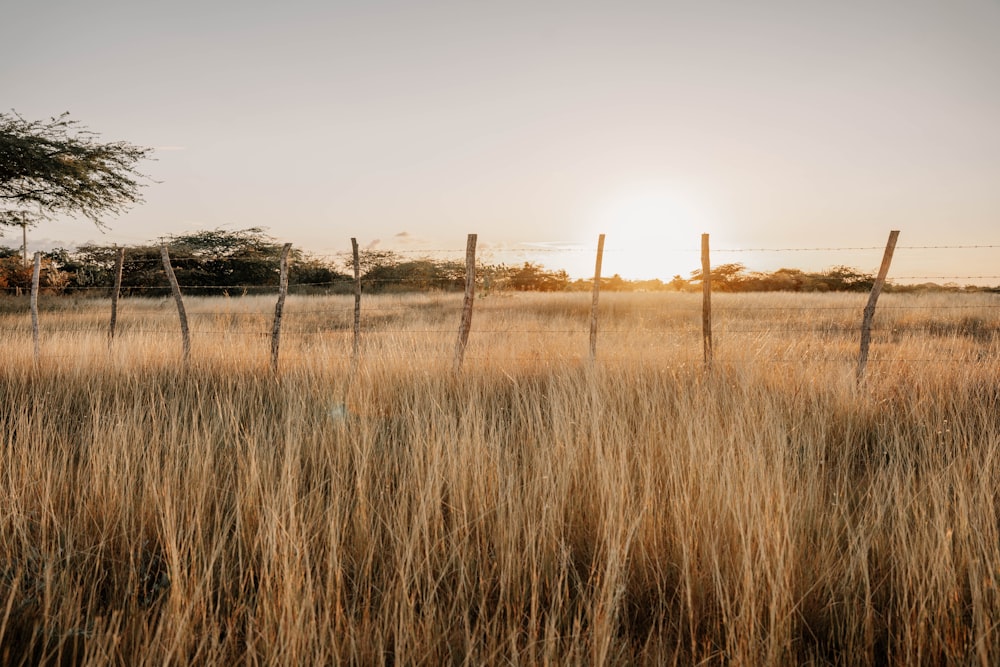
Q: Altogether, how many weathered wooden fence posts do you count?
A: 9